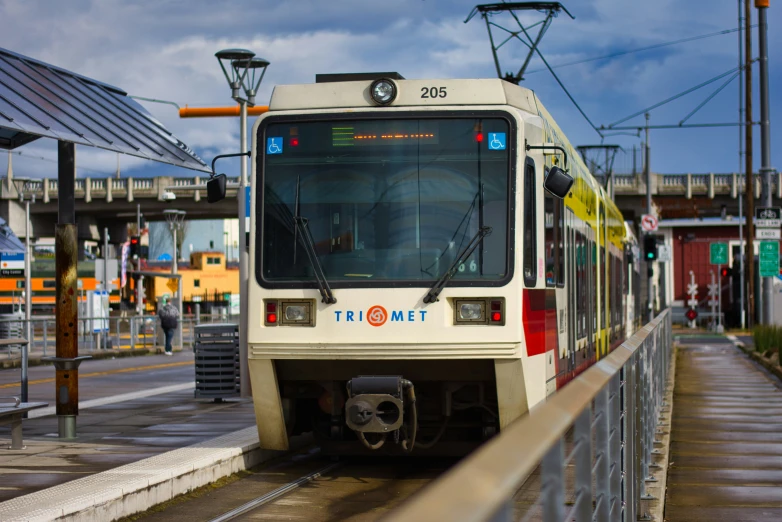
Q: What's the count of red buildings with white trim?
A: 1